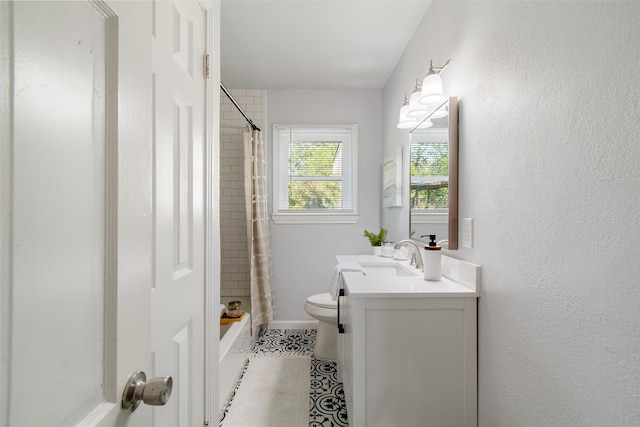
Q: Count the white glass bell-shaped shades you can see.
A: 3